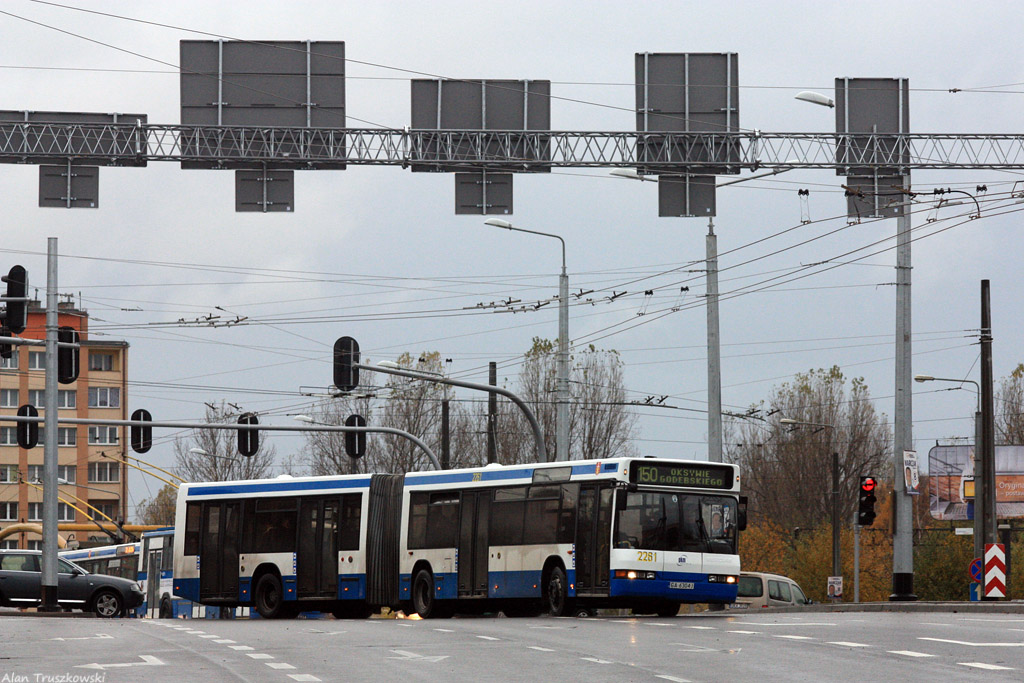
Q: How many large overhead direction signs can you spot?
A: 5